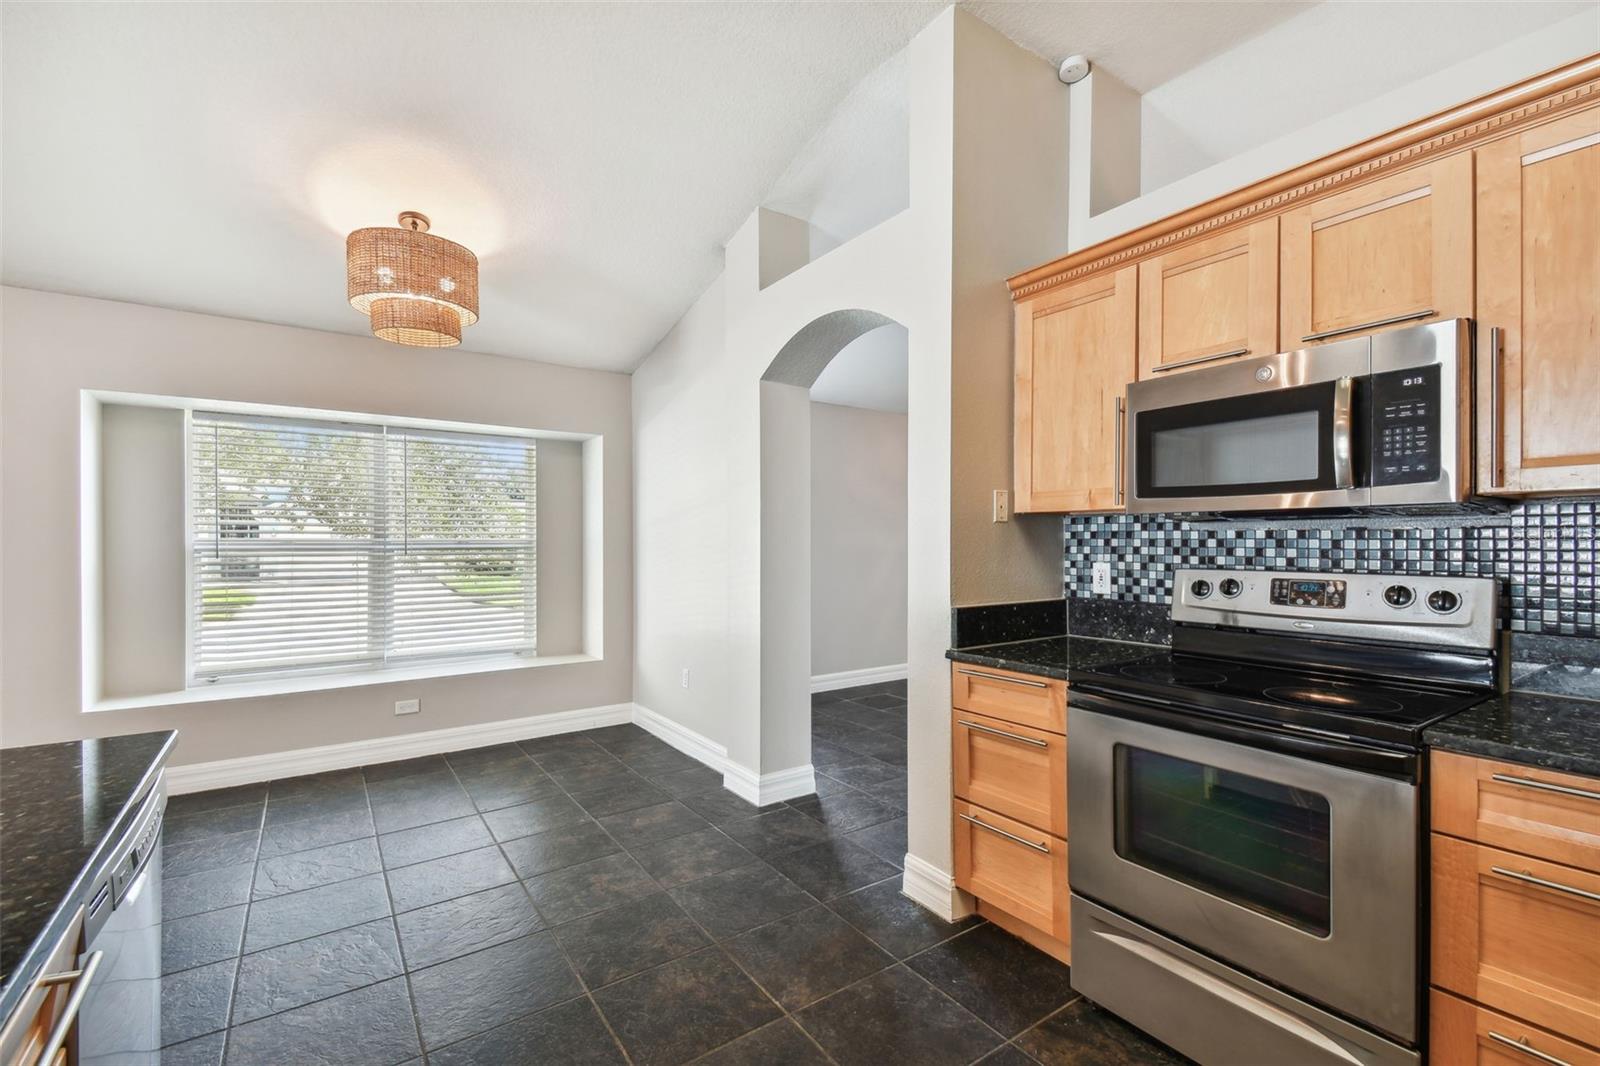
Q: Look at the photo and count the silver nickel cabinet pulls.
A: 11